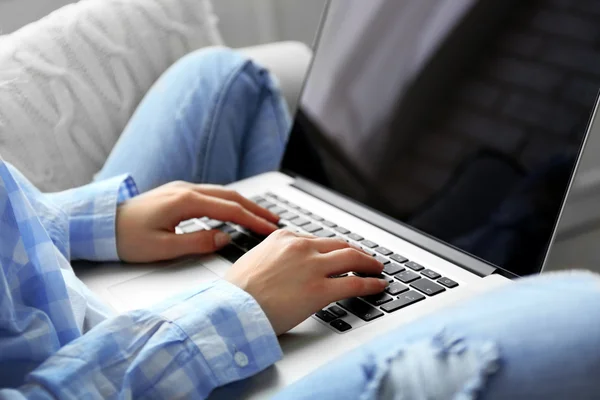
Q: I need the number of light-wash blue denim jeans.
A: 1